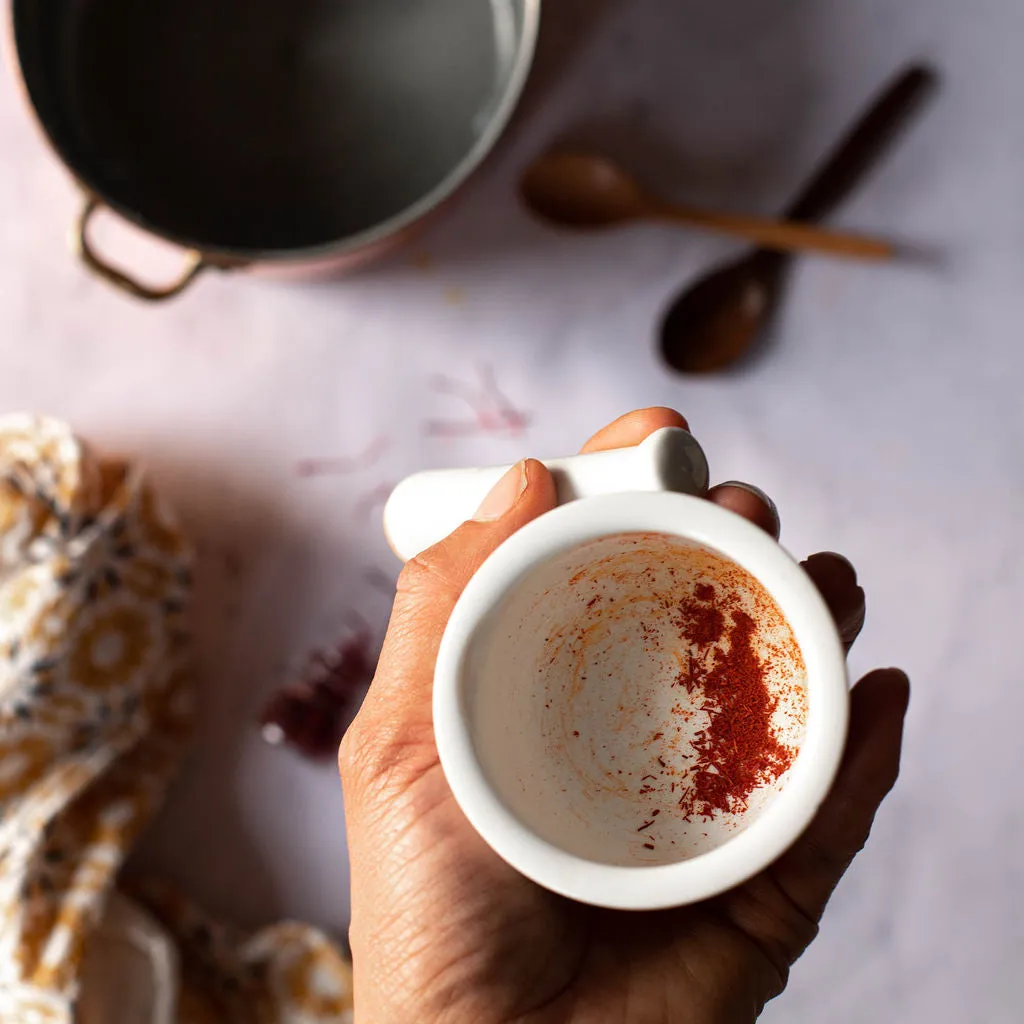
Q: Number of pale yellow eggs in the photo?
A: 0